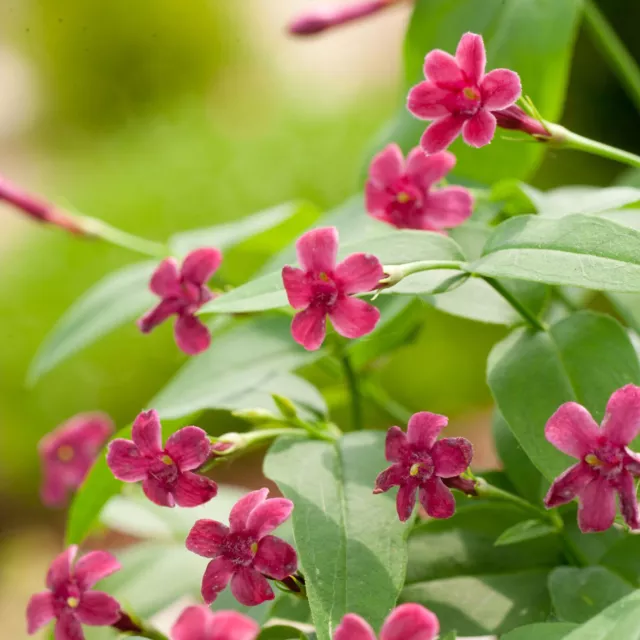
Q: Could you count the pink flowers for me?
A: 12